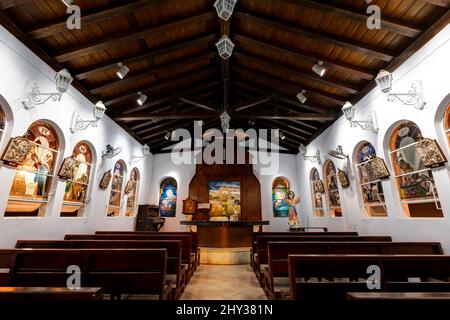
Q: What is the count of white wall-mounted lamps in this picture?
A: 6